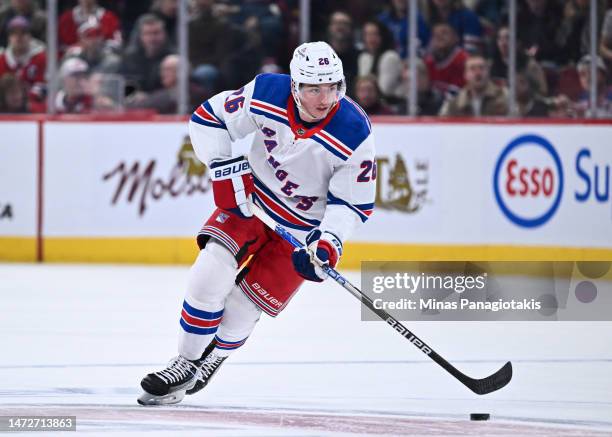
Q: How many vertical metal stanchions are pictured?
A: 6